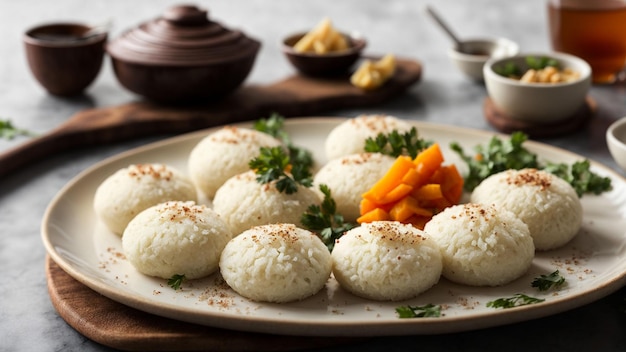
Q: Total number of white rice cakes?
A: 10